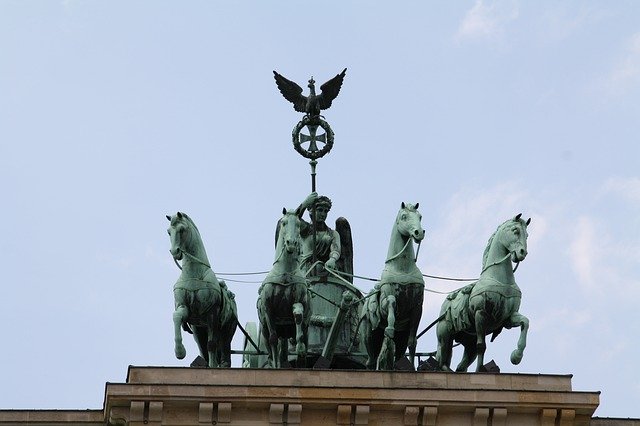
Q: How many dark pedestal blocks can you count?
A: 5